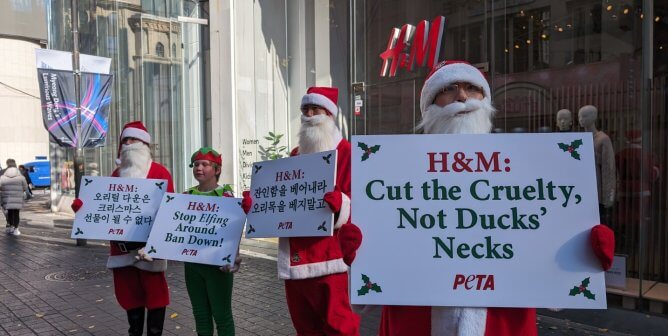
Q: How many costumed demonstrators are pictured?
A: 4